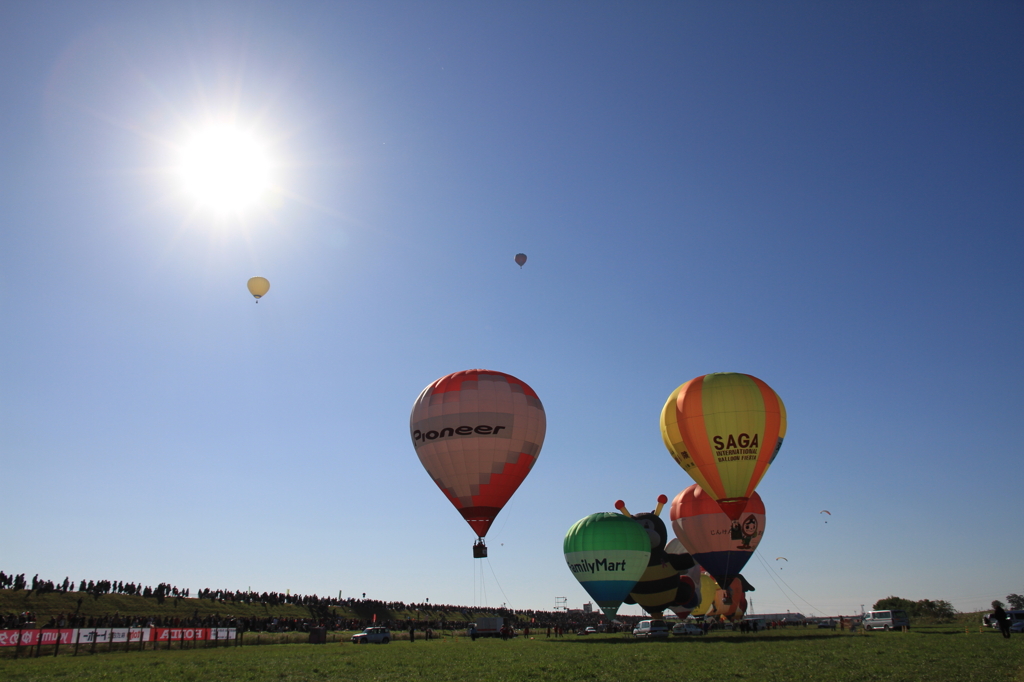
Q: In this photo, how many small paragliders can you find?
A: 2